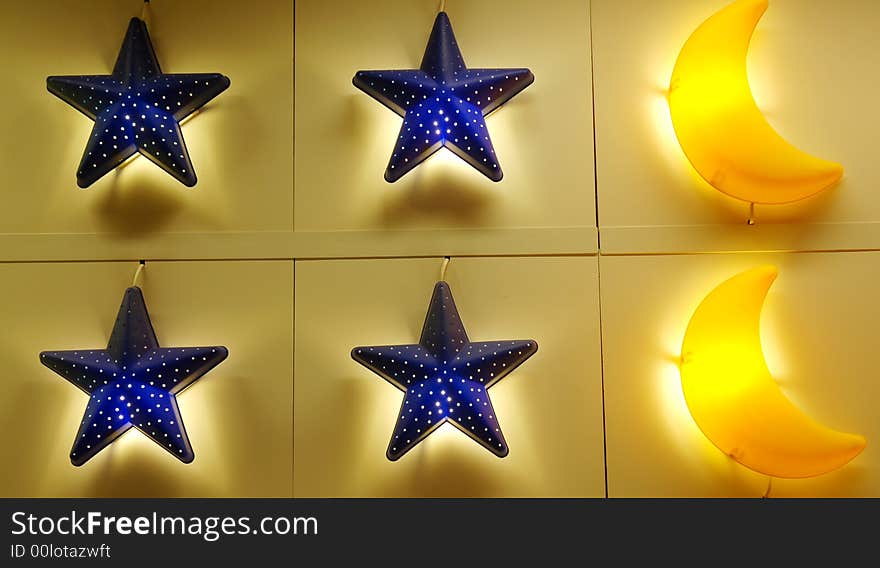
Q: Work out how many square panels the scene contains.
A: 6